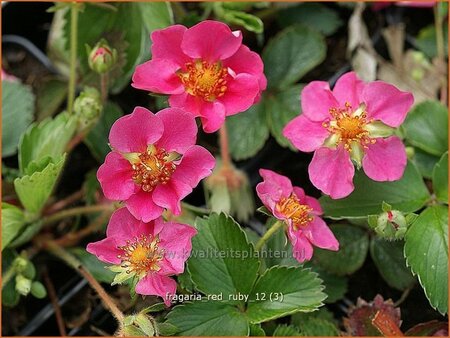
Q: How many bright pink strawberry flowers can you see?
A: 5